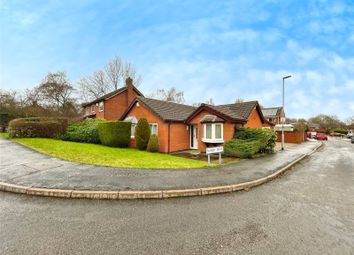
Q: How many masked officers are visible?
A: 0